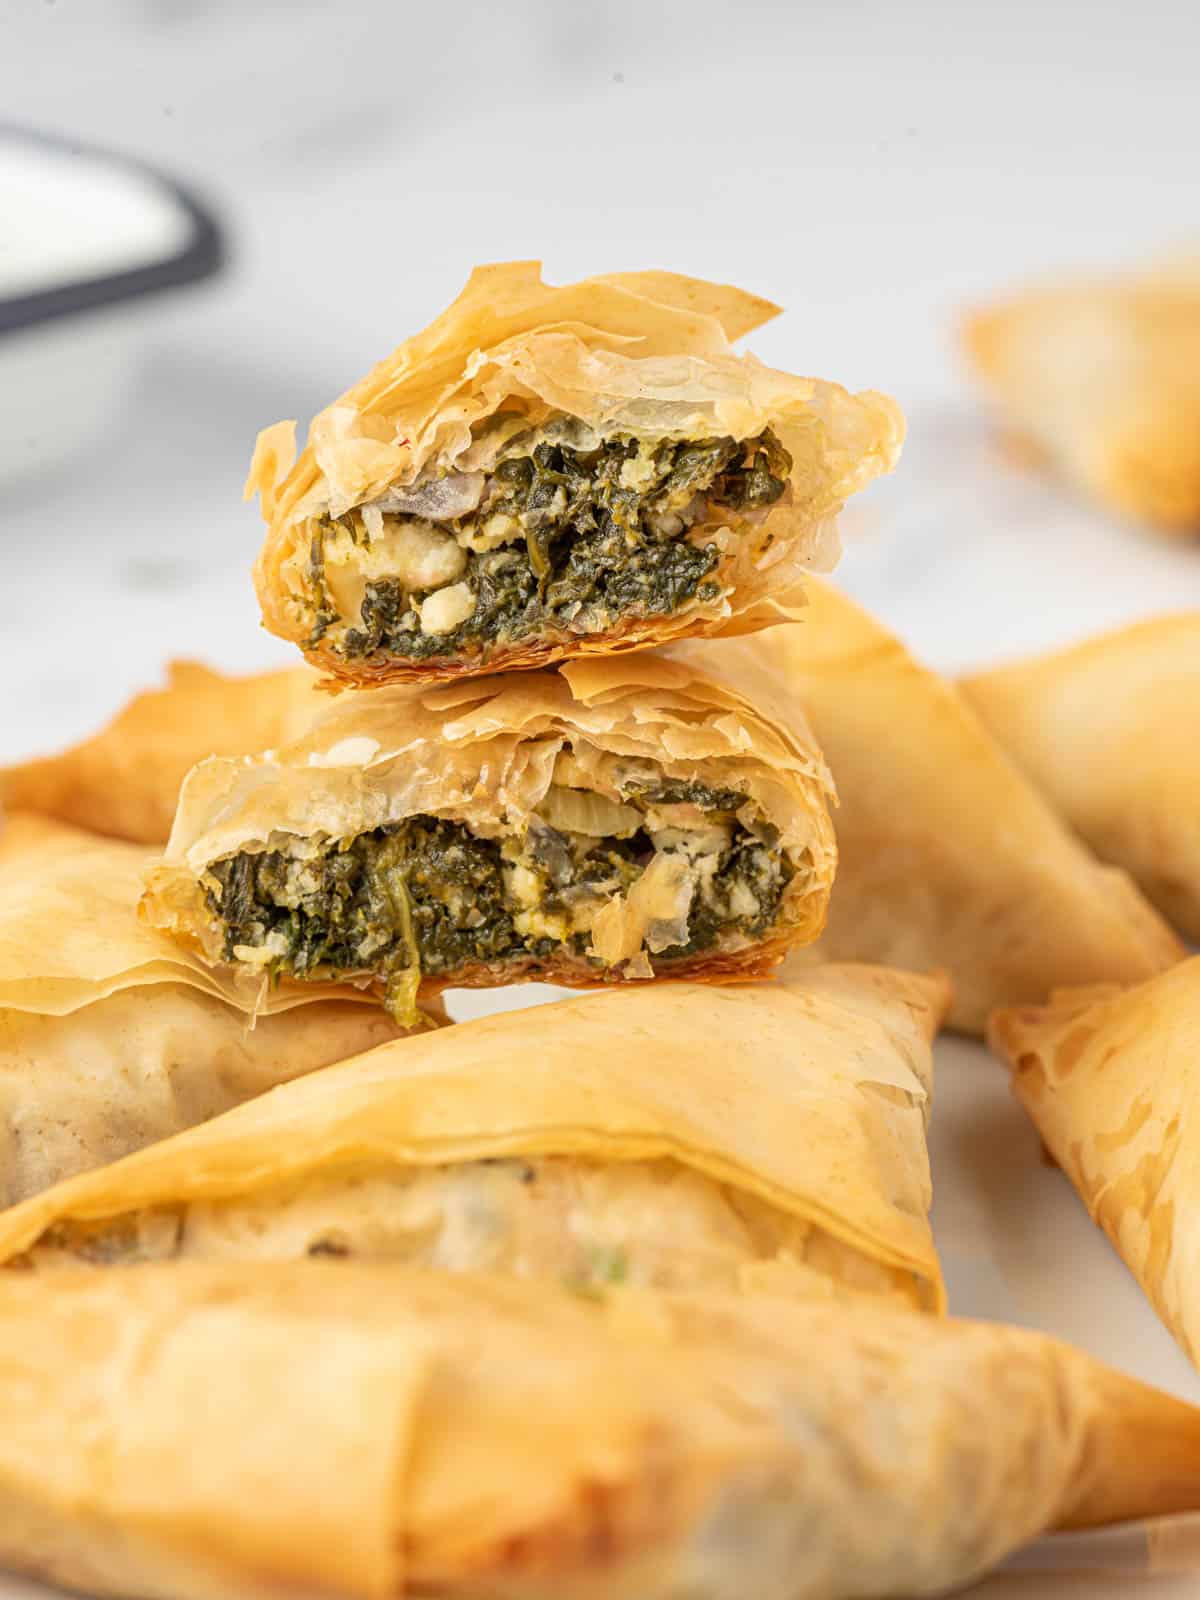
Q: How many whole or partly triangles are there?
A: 10